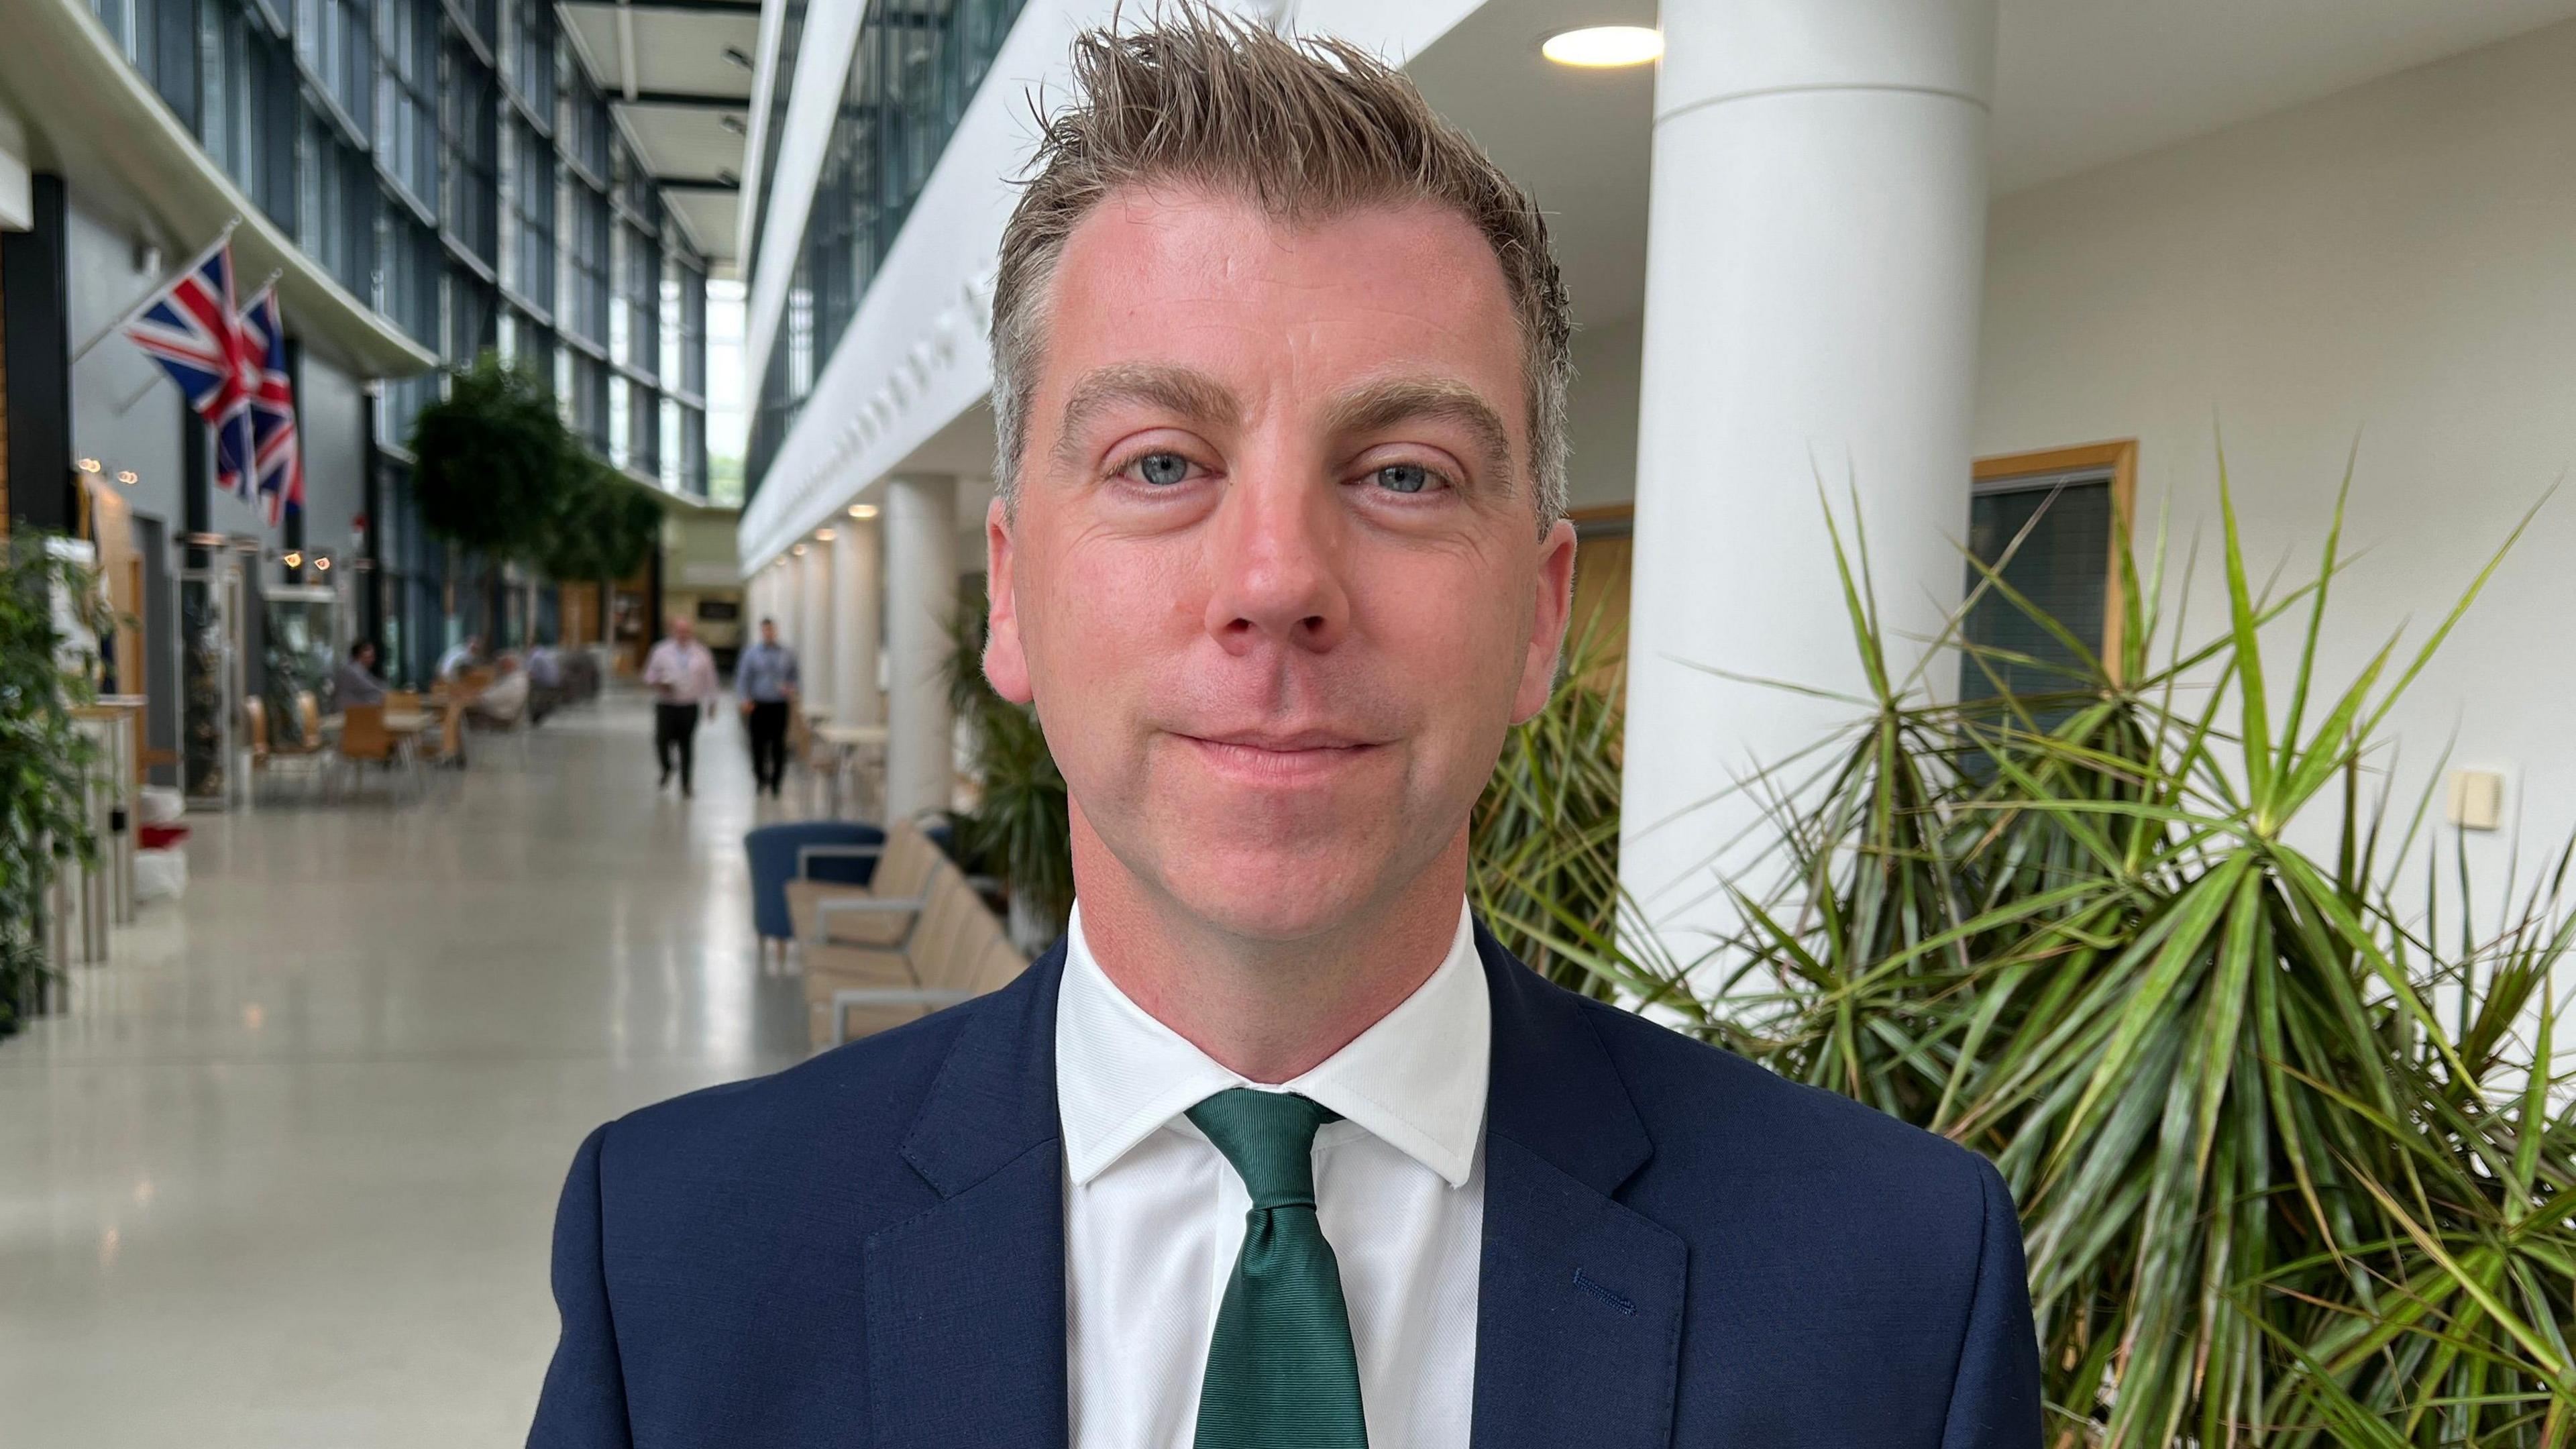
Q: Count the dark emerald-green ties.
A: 1